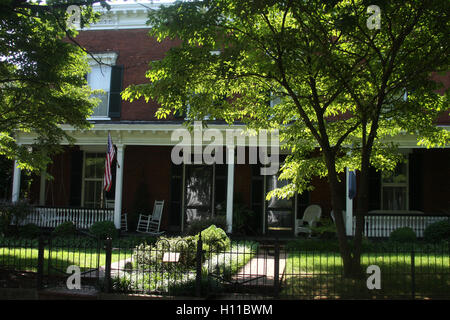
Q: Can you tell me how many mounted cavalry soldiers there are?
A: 0